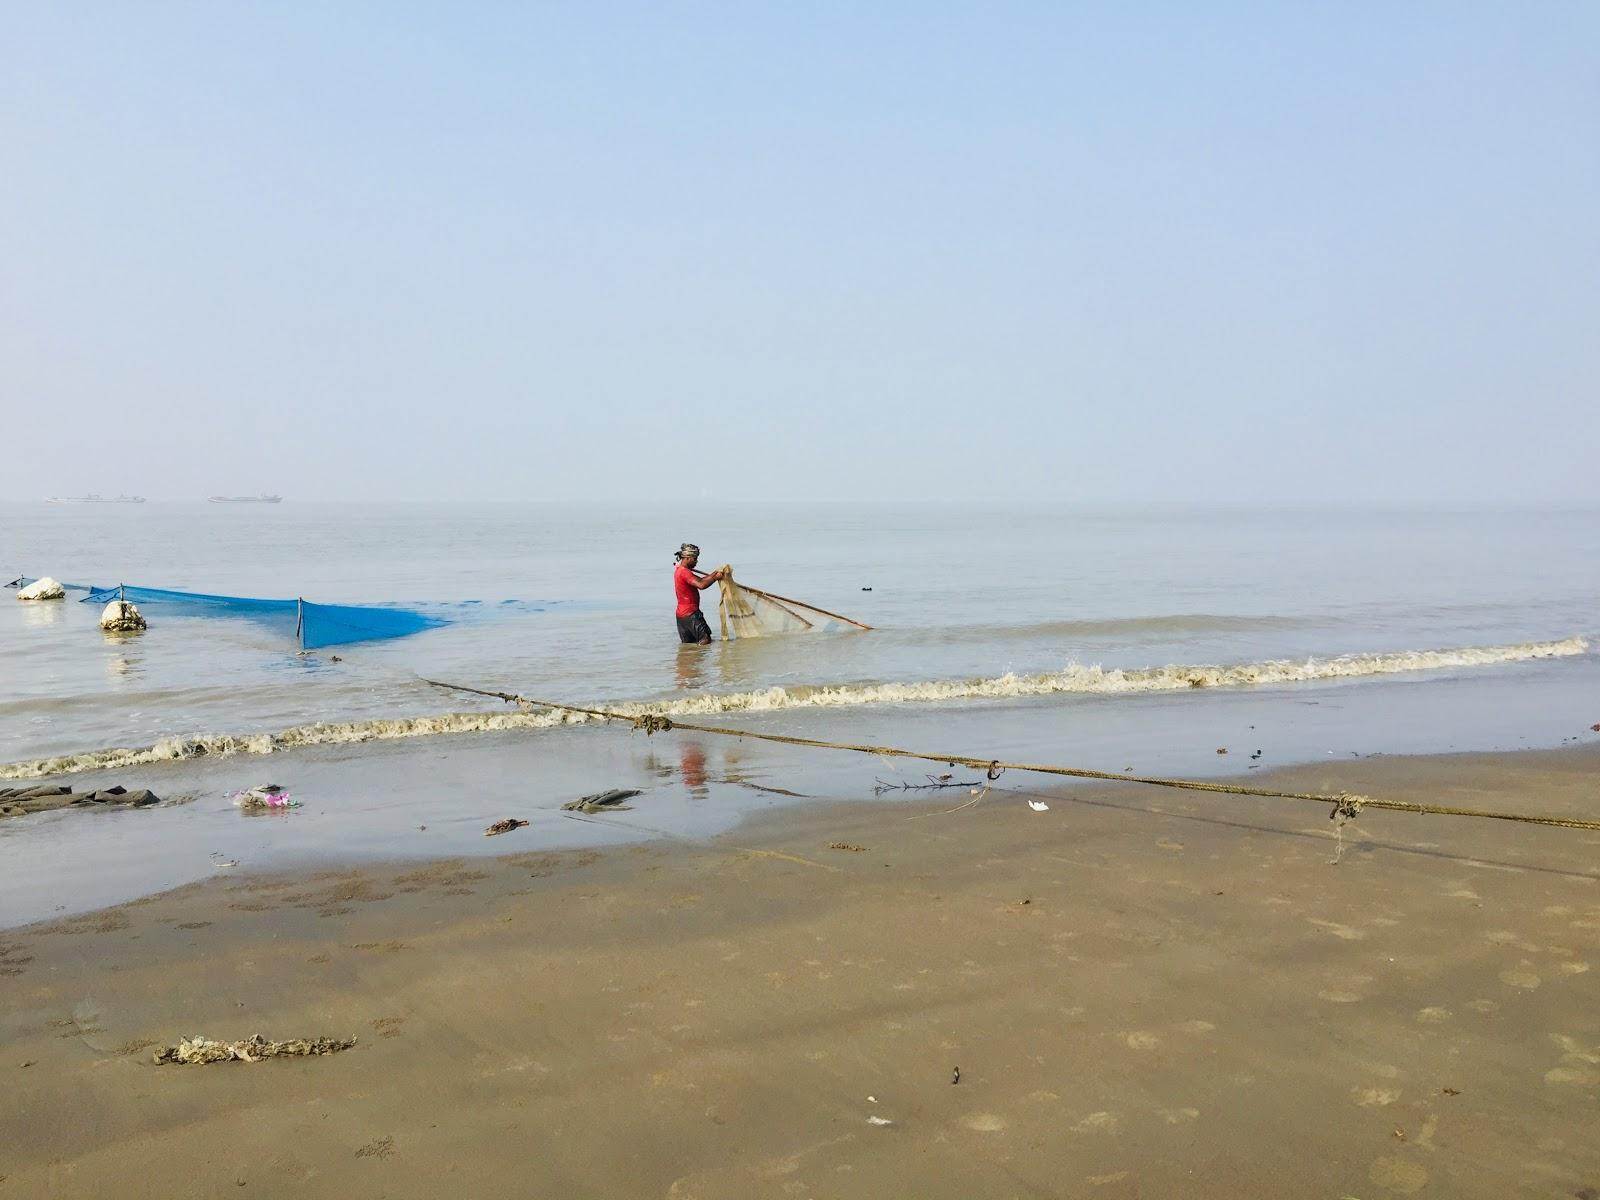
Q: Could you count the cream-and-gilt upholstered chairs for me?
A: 0